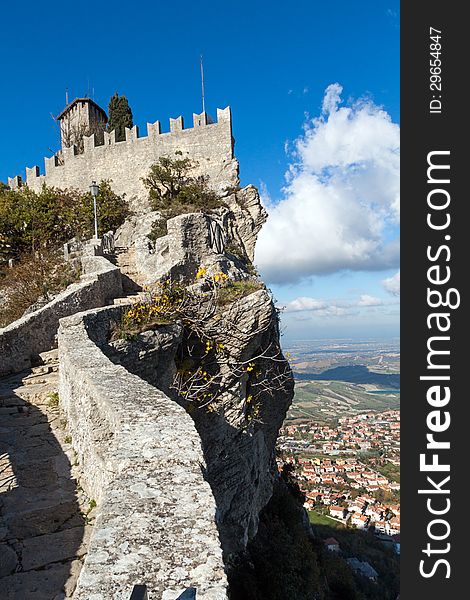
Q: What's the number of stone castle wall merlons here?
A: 11